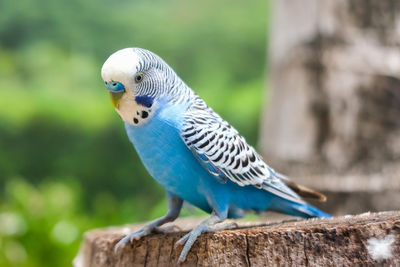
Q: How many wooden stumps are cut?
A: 1